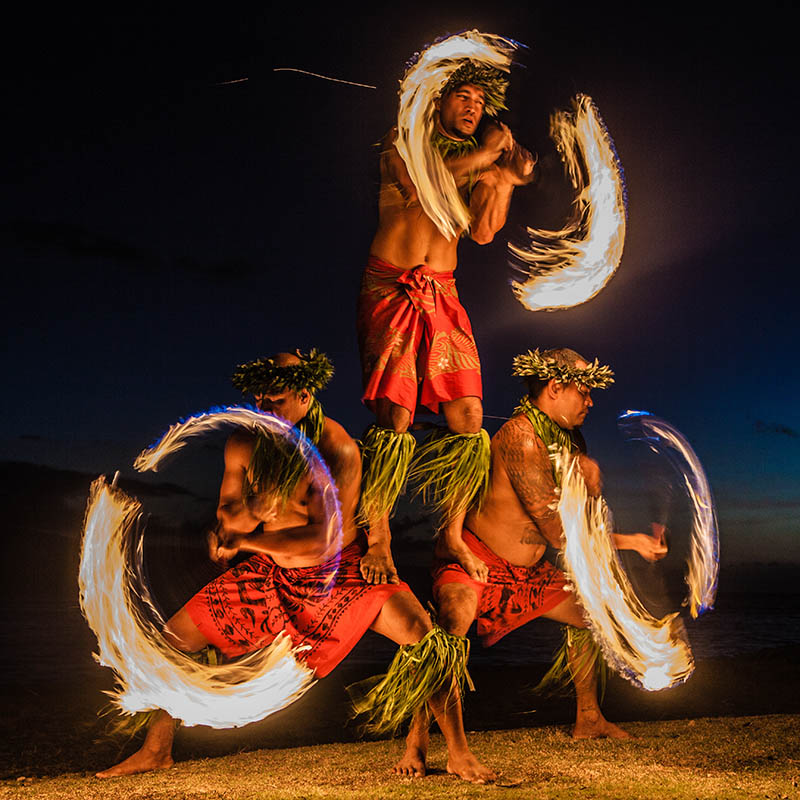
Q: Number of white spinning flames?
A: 6